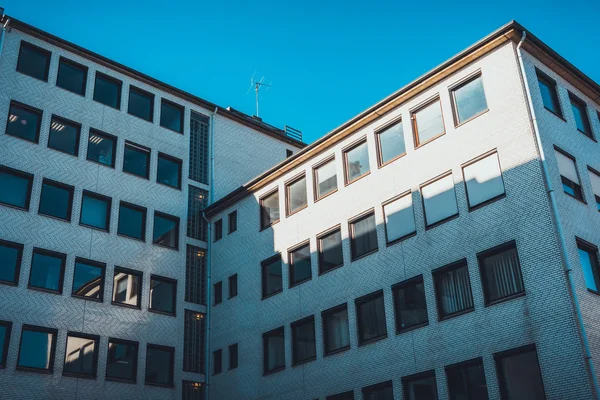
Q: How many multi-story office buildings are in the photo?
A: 2